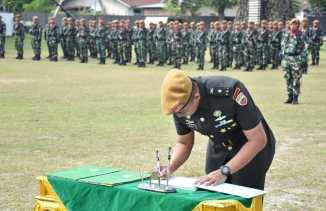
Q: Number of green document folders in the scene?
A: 2